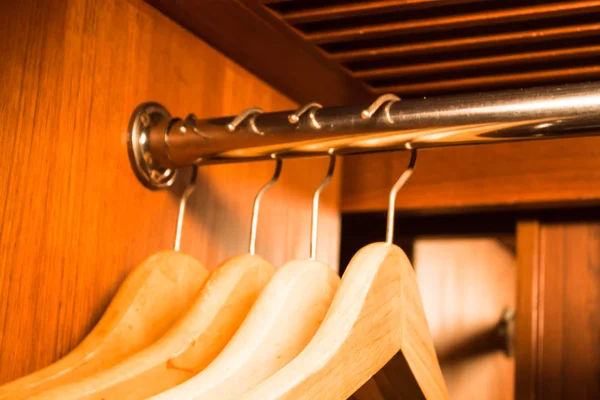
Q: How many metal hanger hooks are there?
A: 4